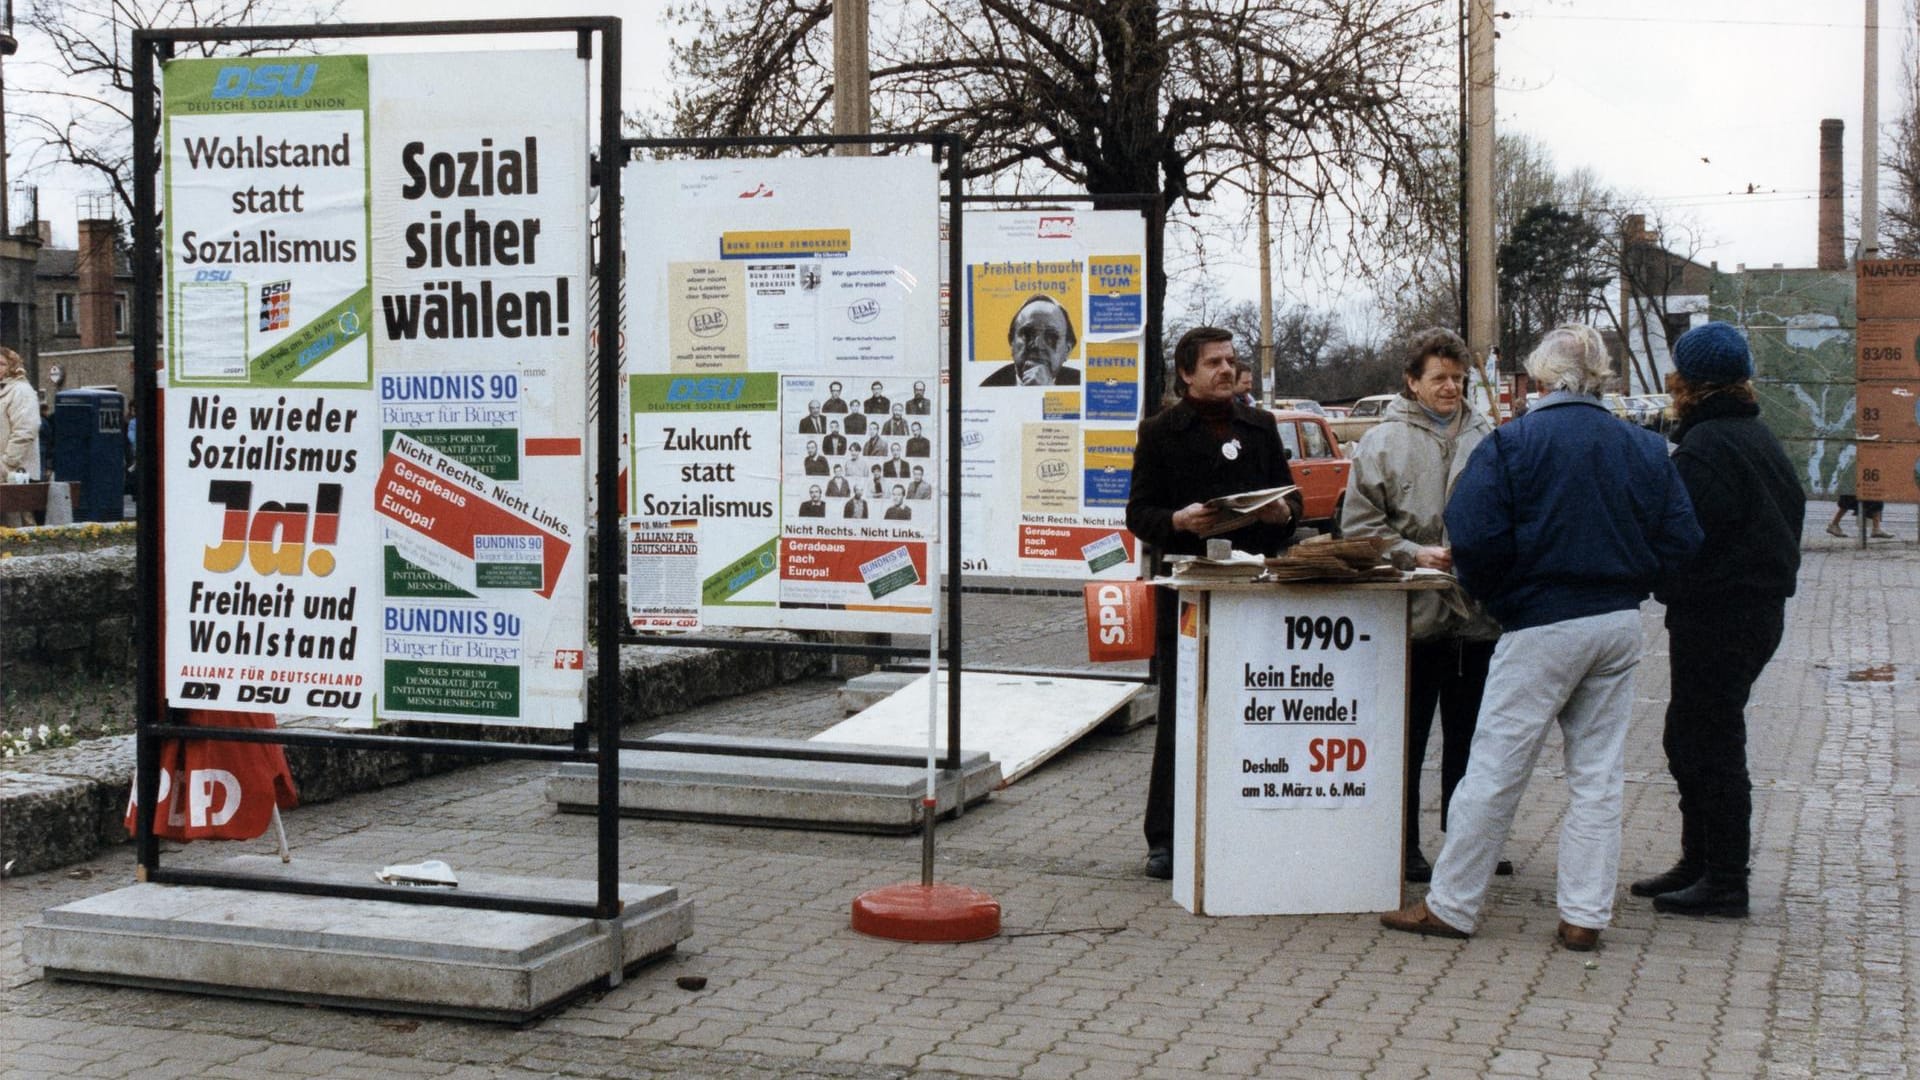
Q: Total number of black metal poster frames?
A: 3